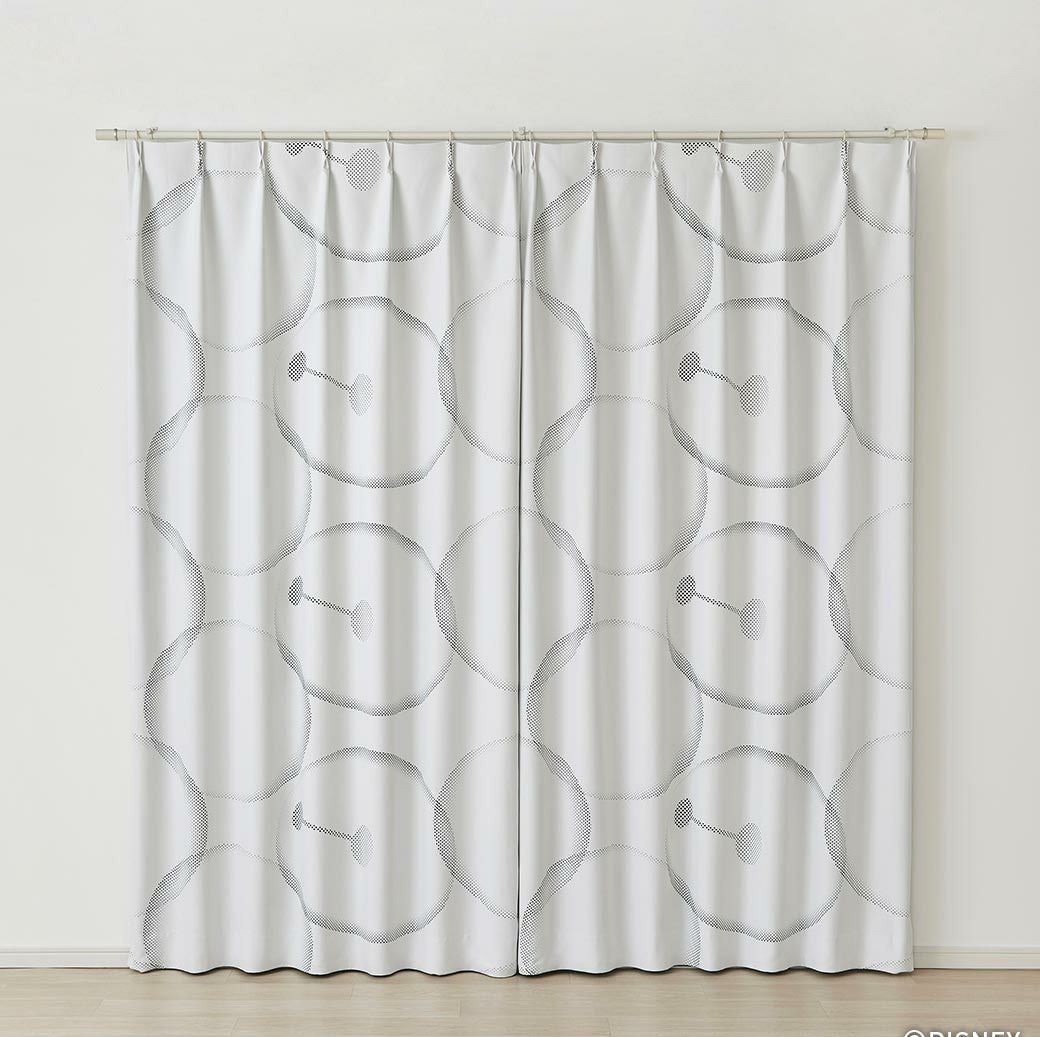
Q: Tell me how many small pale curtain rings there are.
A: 14